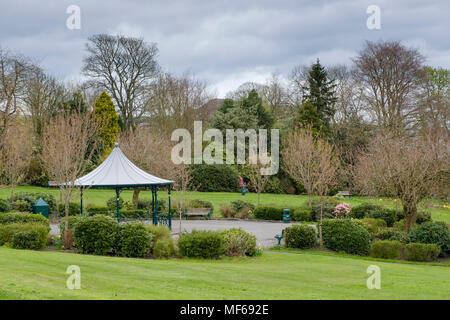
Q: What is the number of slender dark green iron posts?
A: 5